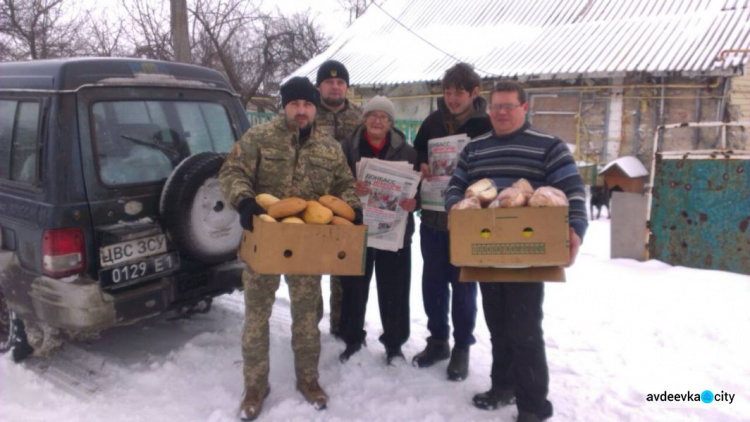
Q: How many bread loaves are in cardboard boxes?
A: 12